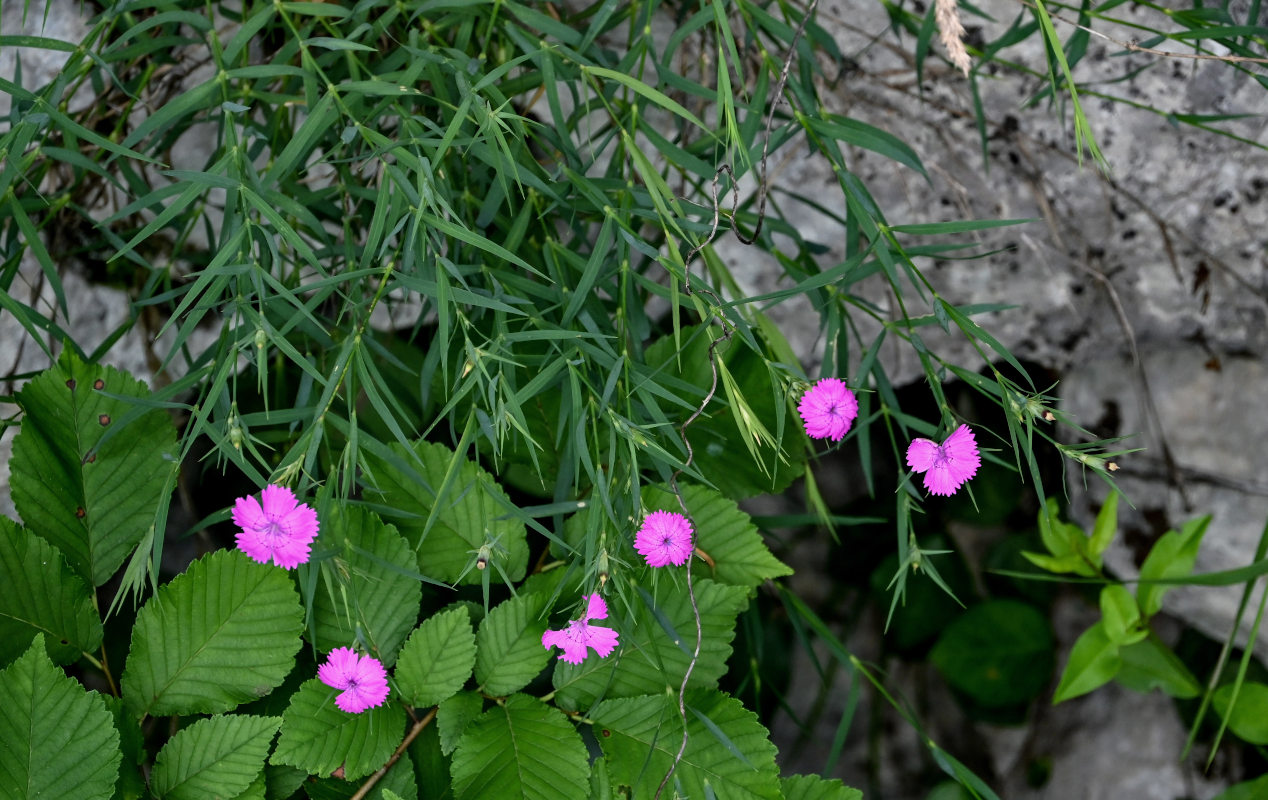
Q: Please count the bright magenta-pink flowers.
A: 6